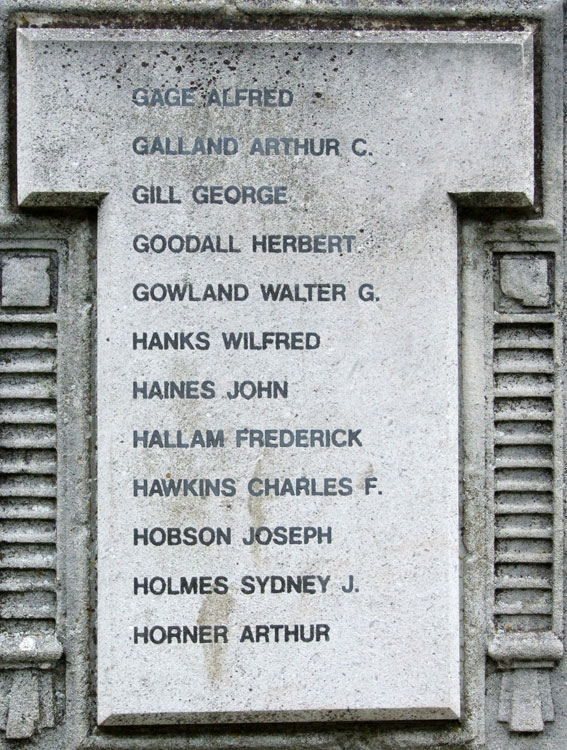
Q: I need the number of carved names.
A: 12